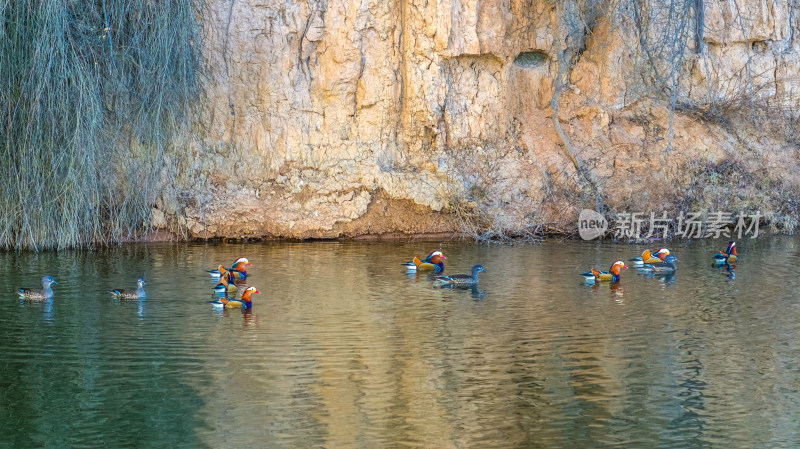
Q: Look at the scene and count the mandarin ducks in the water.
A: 11